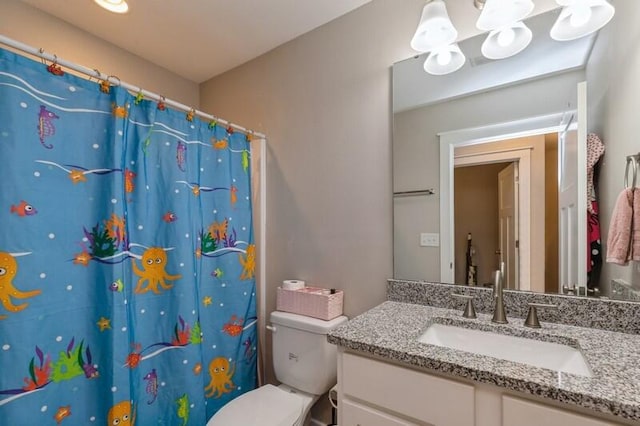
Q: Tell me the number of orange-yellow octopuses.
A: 5